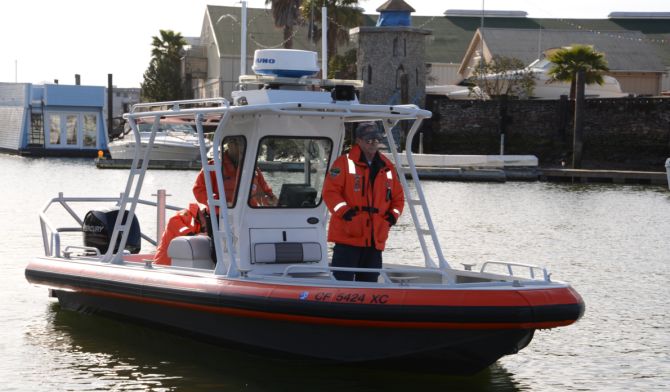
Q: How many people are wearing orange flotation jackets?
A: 3